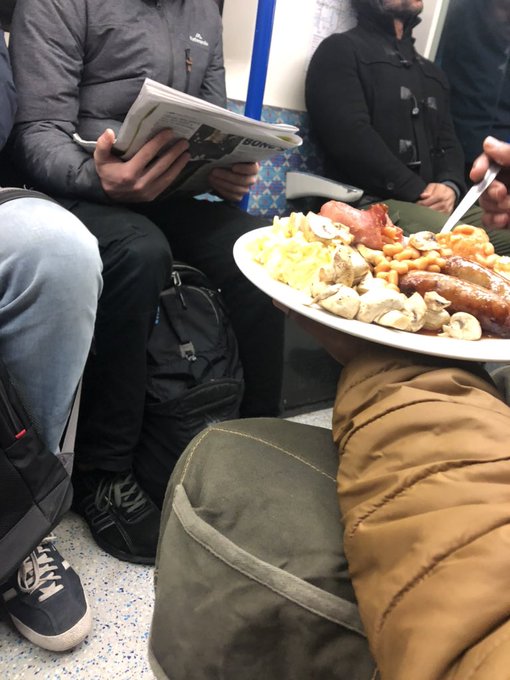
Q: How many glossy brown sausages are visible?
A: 2